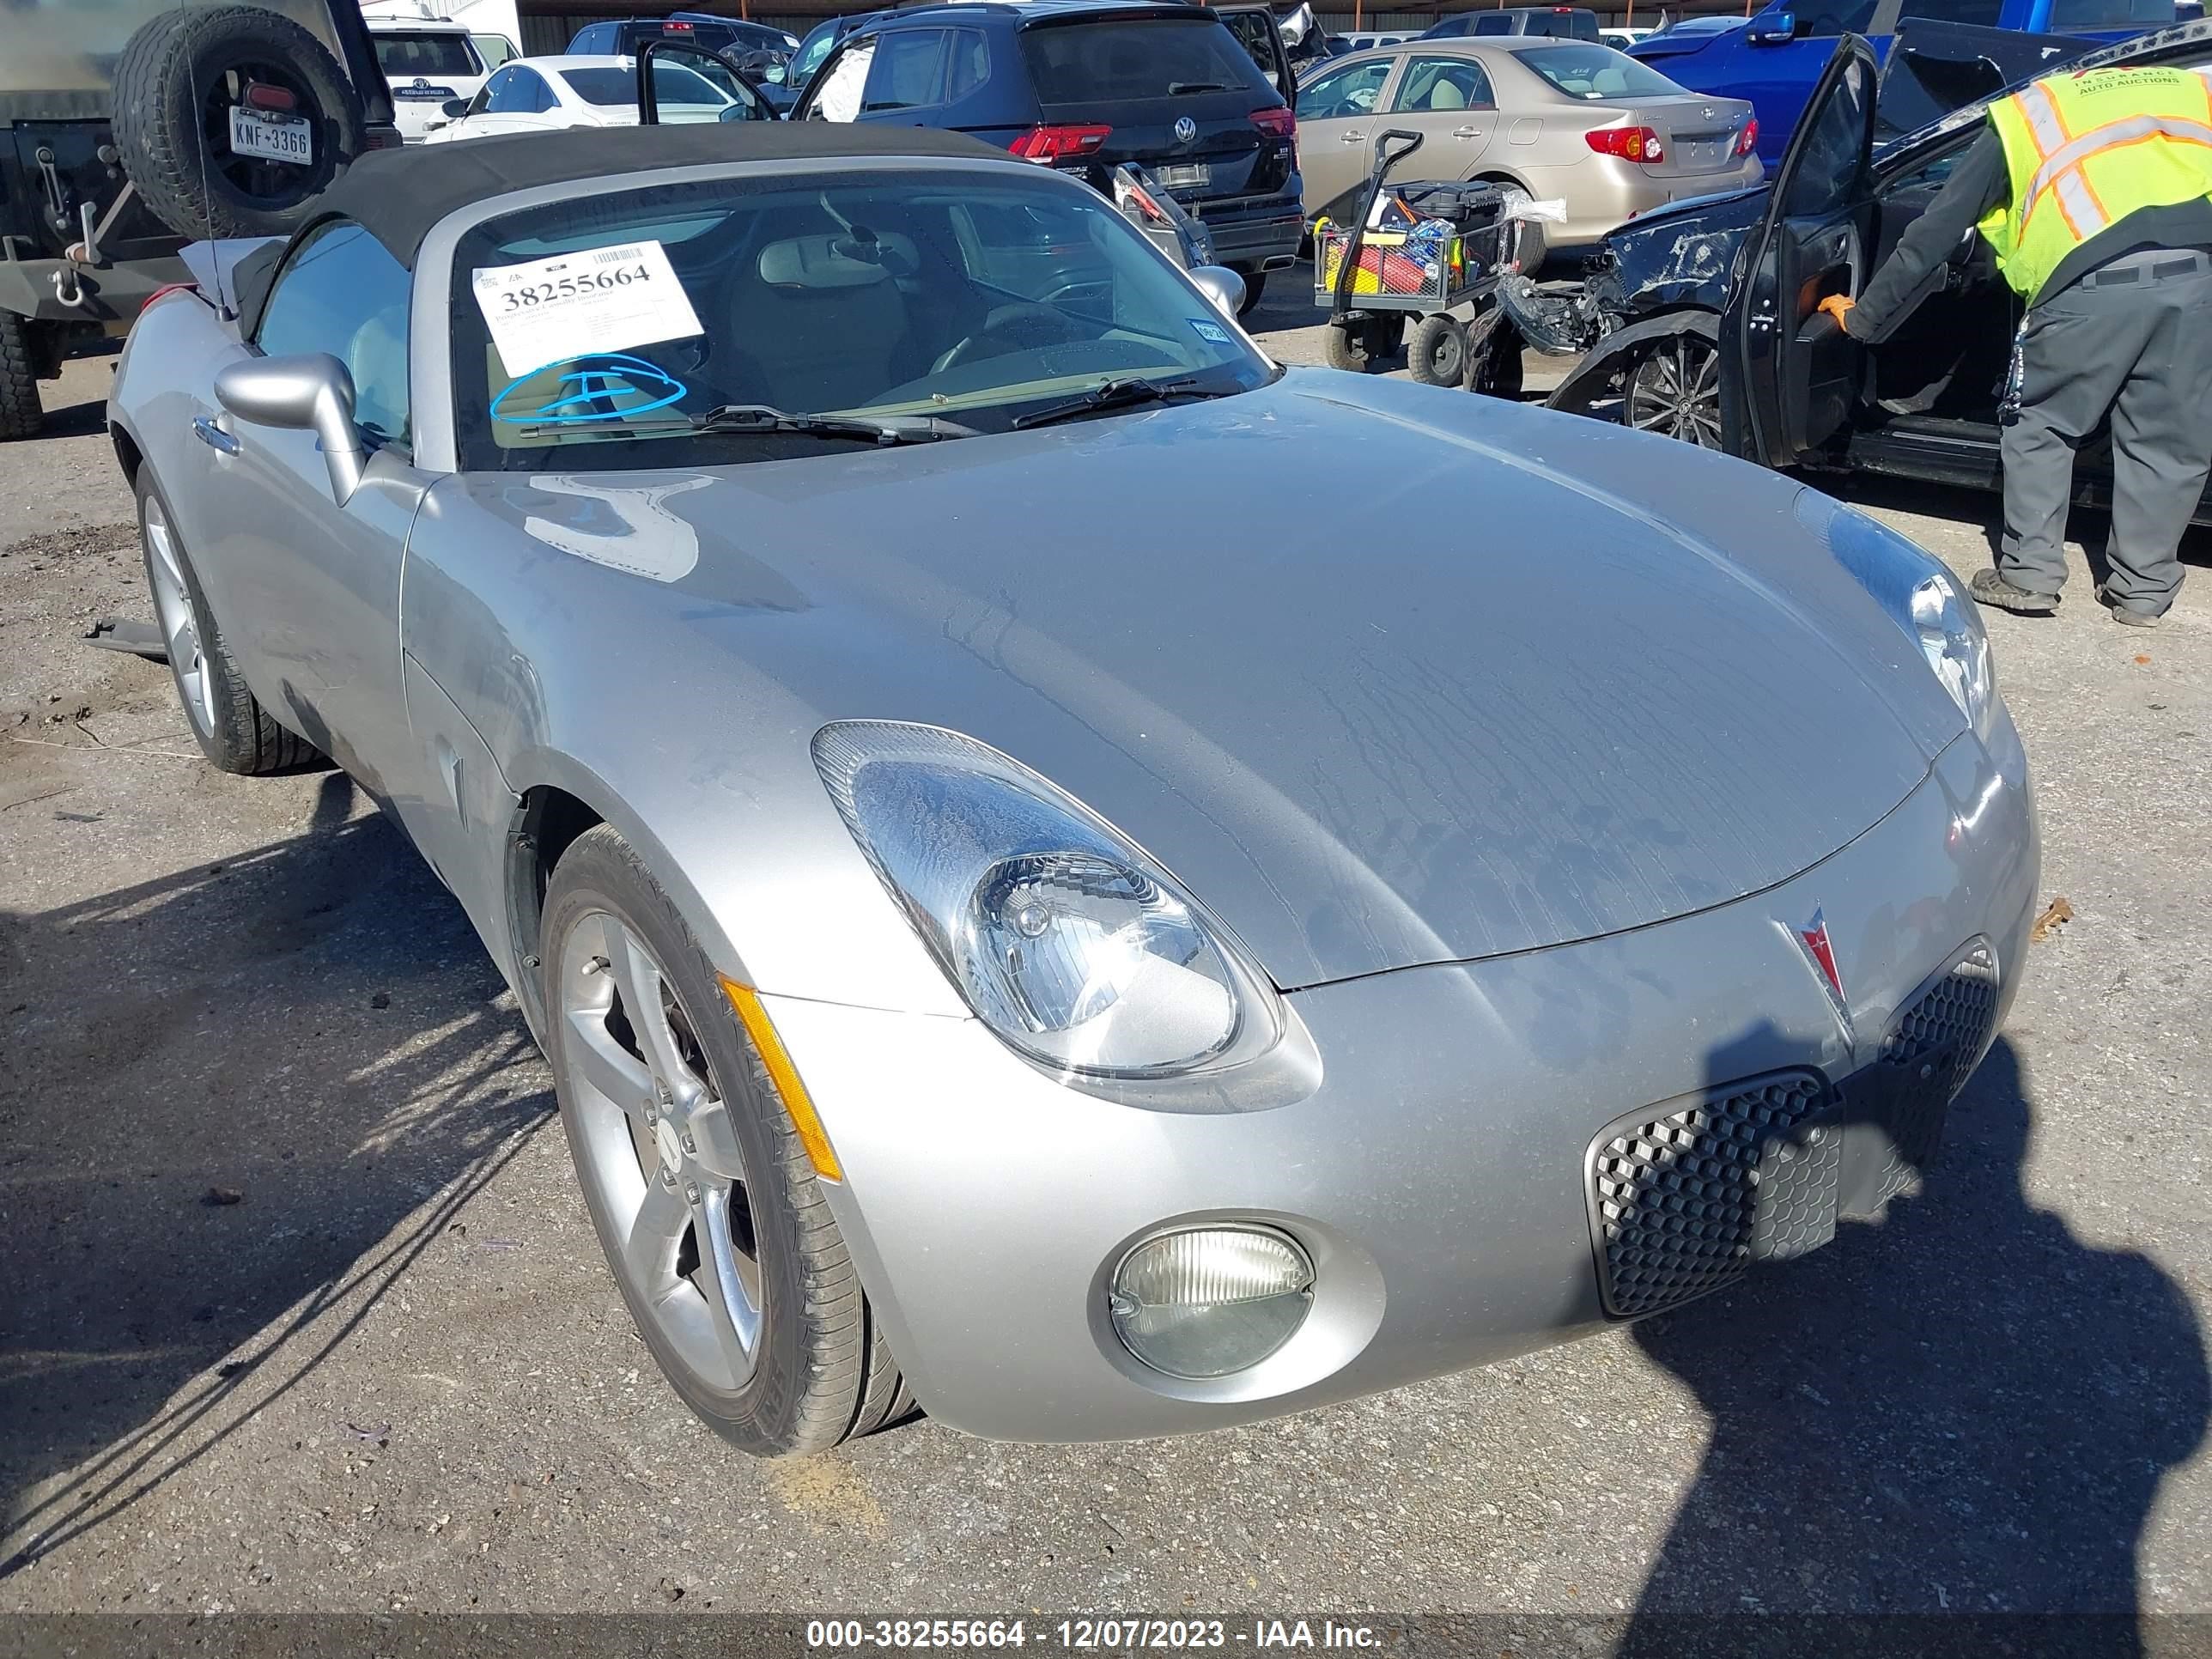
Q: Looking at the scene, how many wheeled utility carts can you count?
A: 1